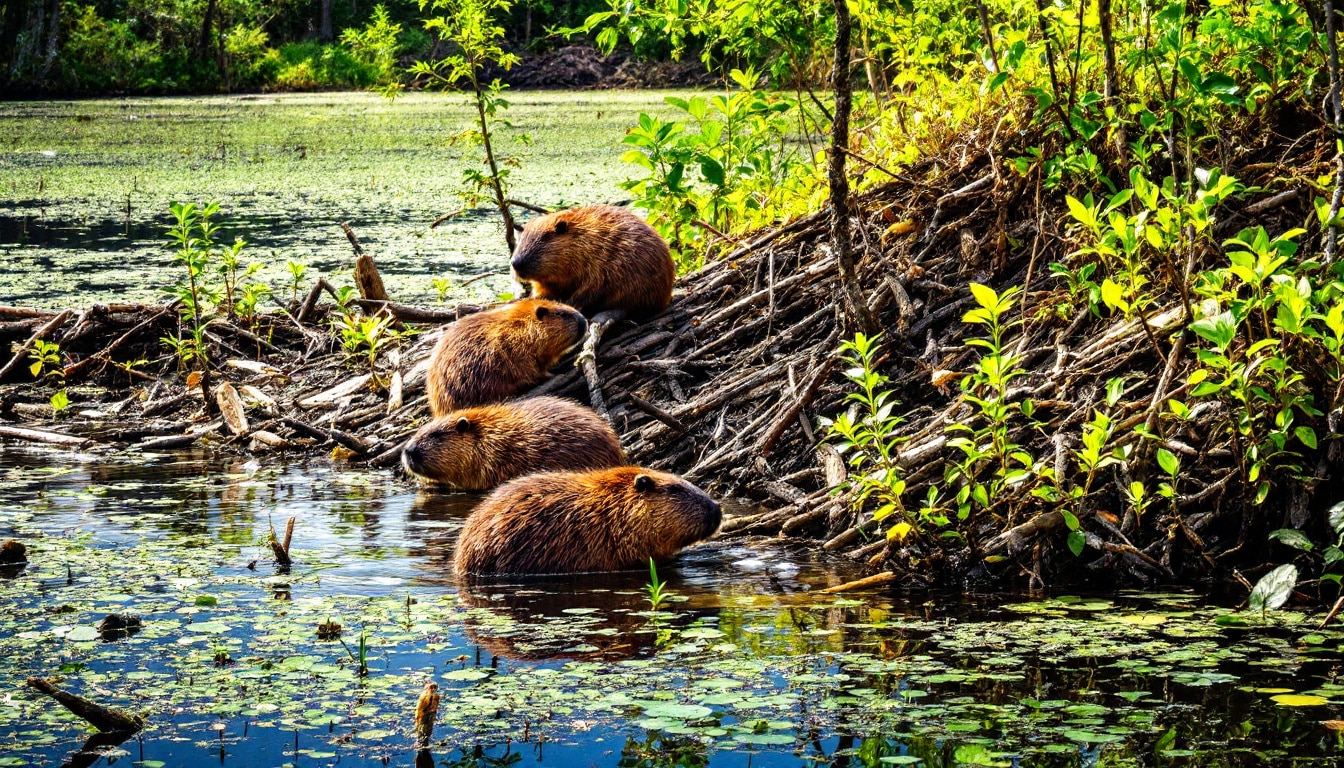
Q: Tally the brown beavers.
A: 4